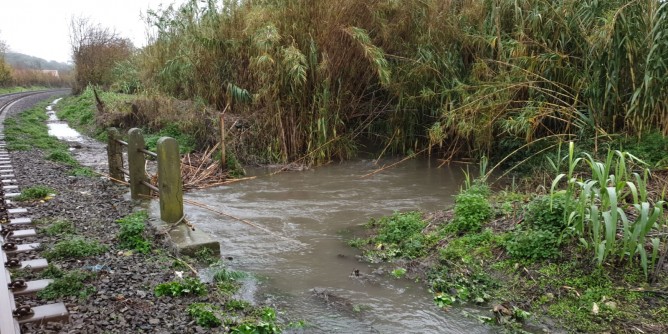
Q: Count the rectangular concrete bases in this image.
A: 1